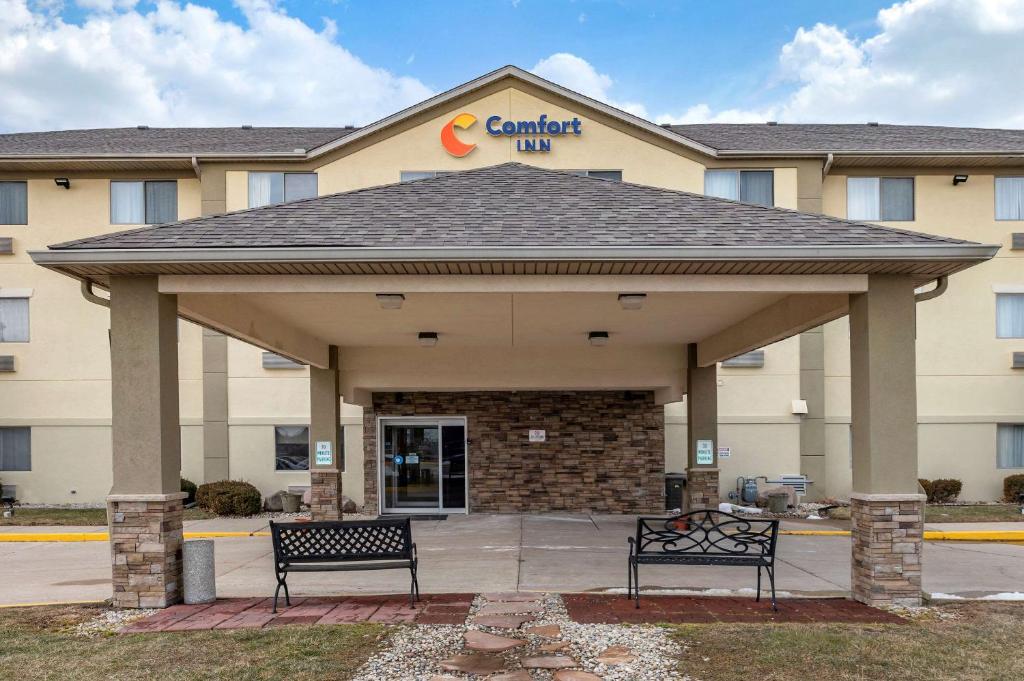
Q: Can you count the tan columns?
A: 4